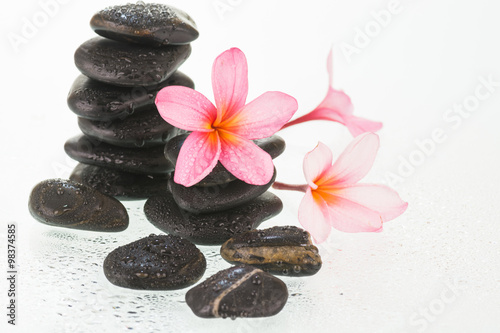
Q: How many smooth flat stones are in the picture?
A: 13